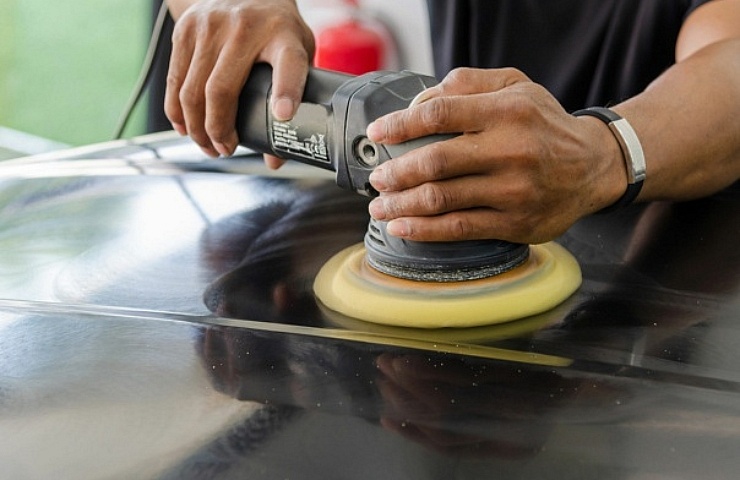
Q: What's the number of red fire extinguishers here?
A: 1